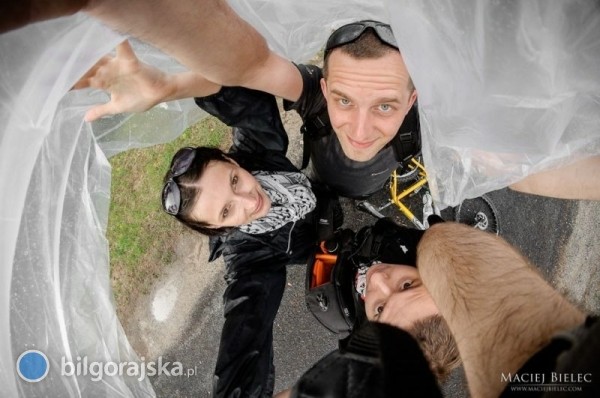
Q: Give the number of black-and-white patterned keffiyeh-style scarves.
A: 1